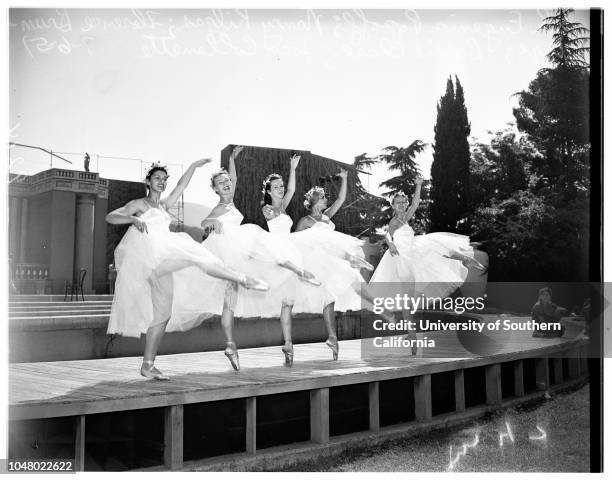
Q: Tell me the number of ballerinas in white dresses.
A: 5